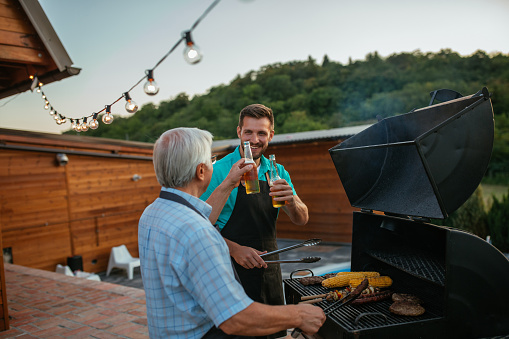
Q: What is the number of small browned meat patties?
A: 2